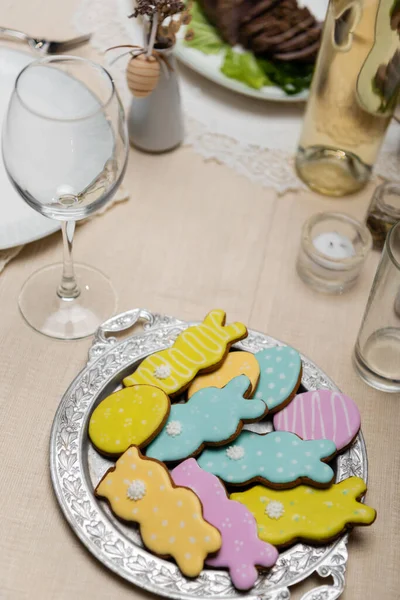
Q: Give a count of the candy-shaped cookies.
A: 0